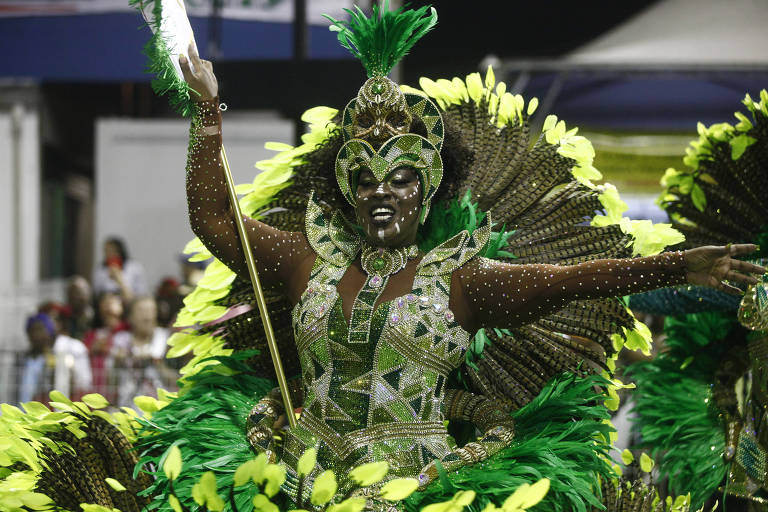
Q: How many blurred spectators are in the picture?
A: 8